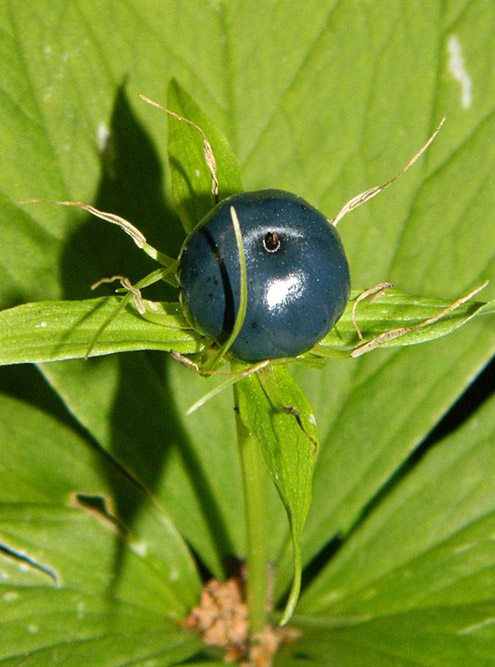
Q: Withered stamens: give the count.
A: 8